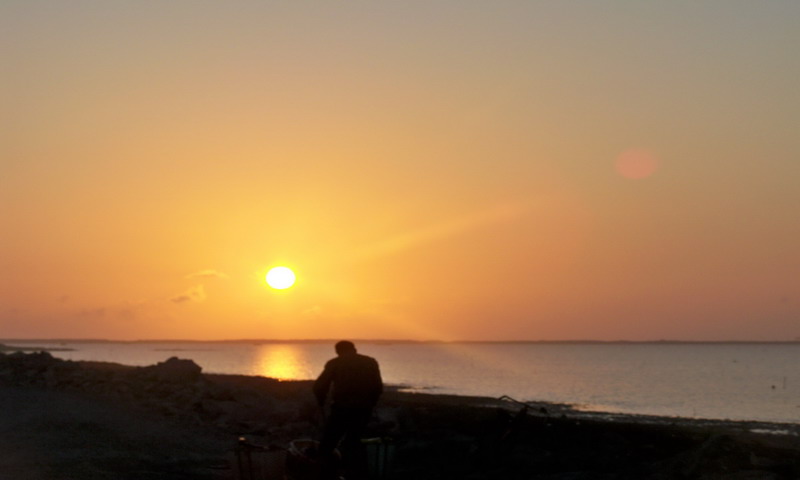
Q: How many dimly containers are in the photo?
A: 3